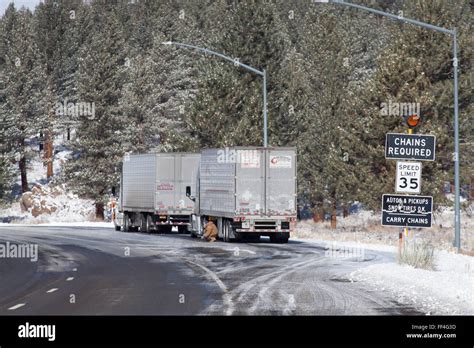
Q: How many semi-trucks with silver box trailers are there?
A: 2